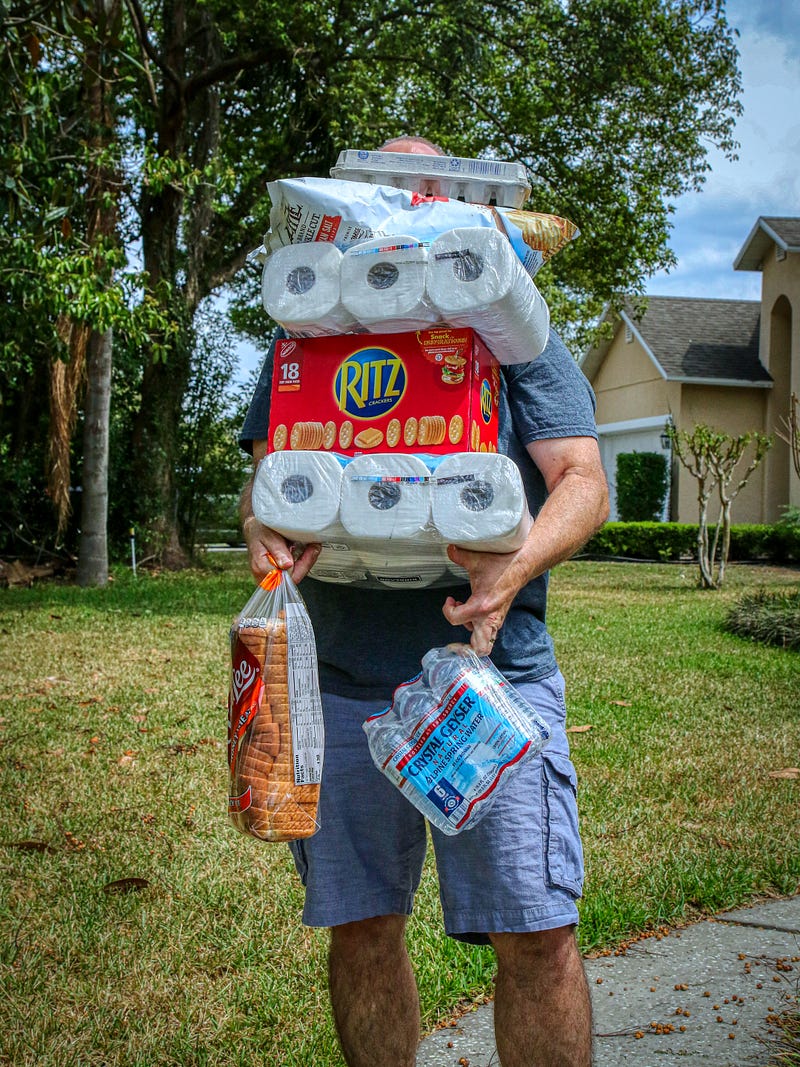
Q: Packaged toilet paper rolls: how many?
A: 6